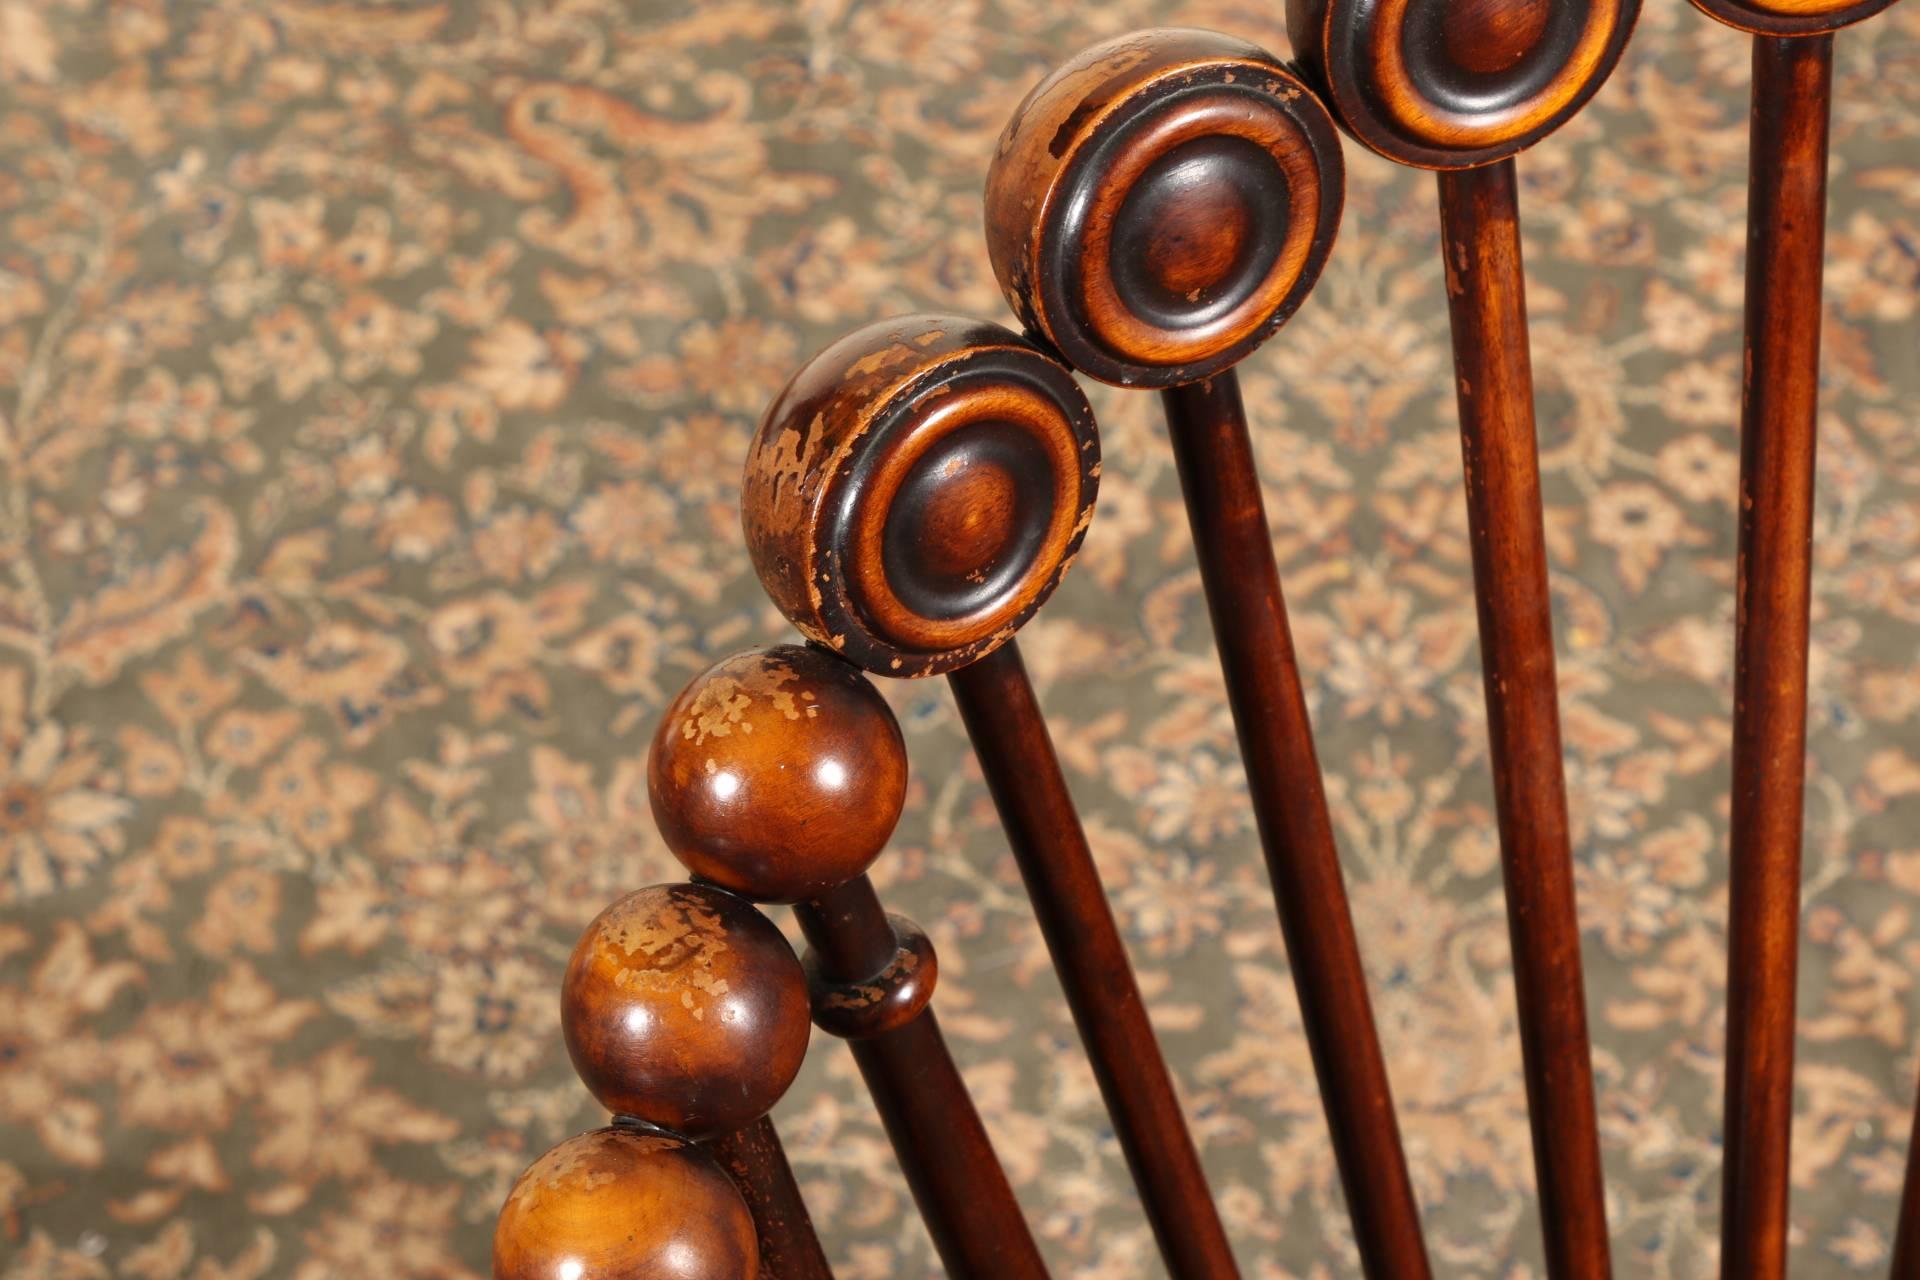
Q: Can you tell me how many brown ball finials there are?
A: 3